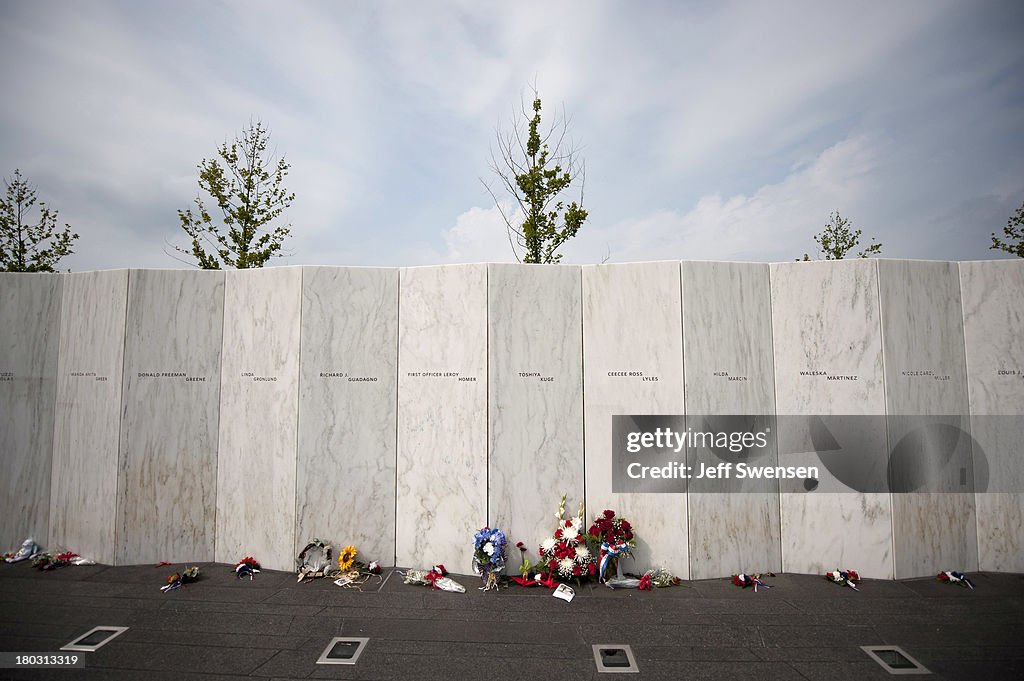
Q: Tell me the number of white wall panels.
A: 12